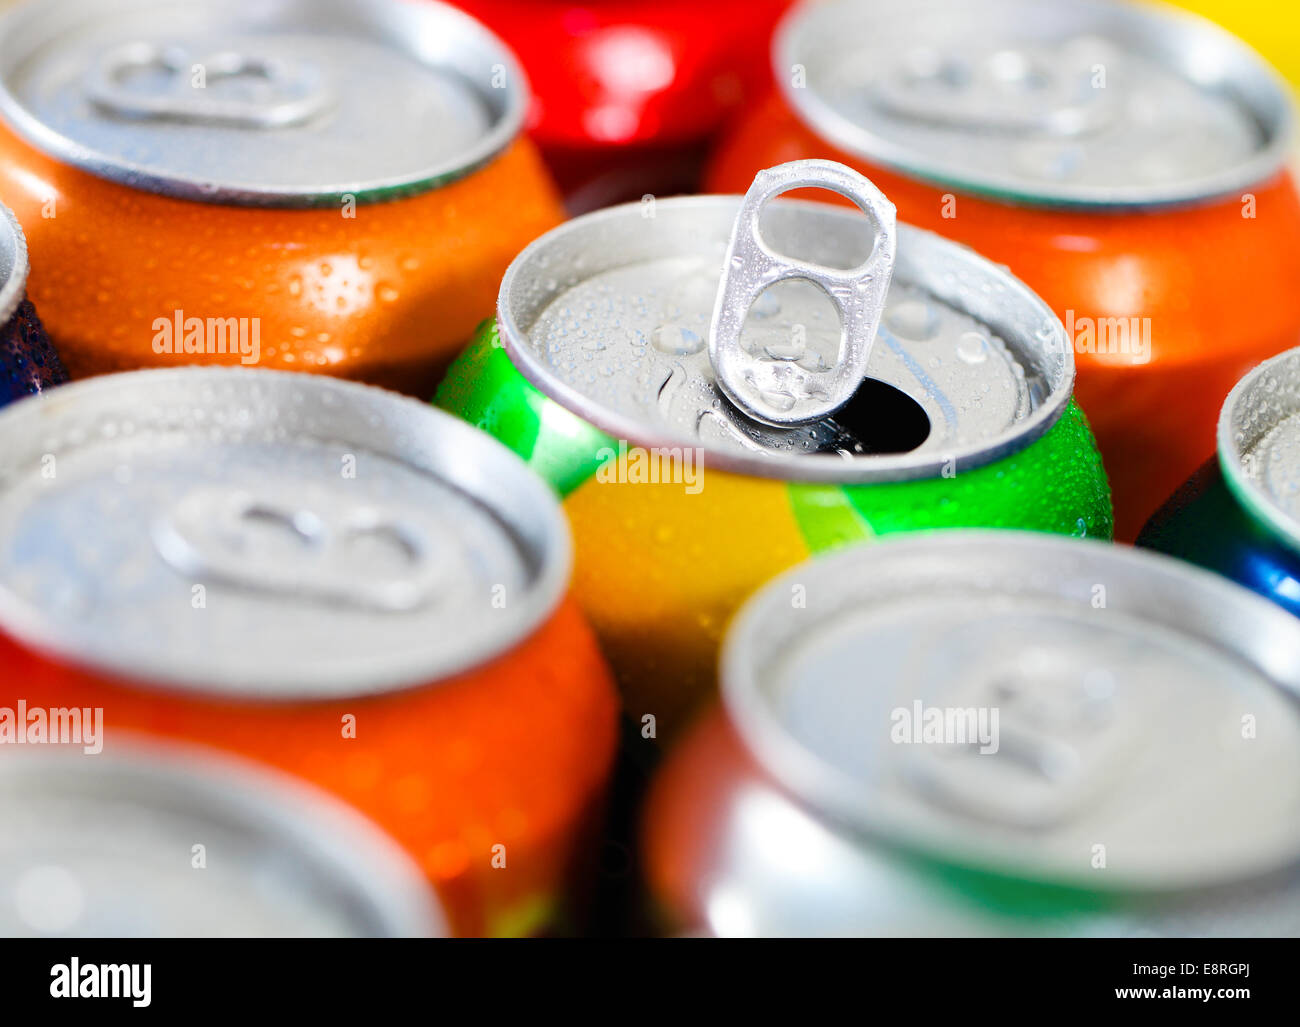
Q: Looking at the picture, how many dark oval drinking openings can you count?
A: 1